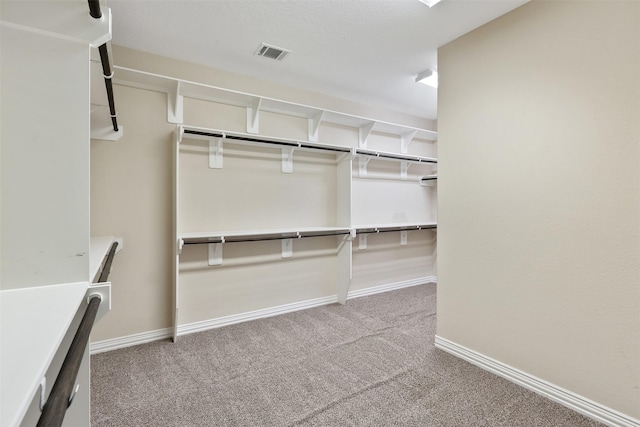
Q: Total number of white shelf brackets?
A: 13